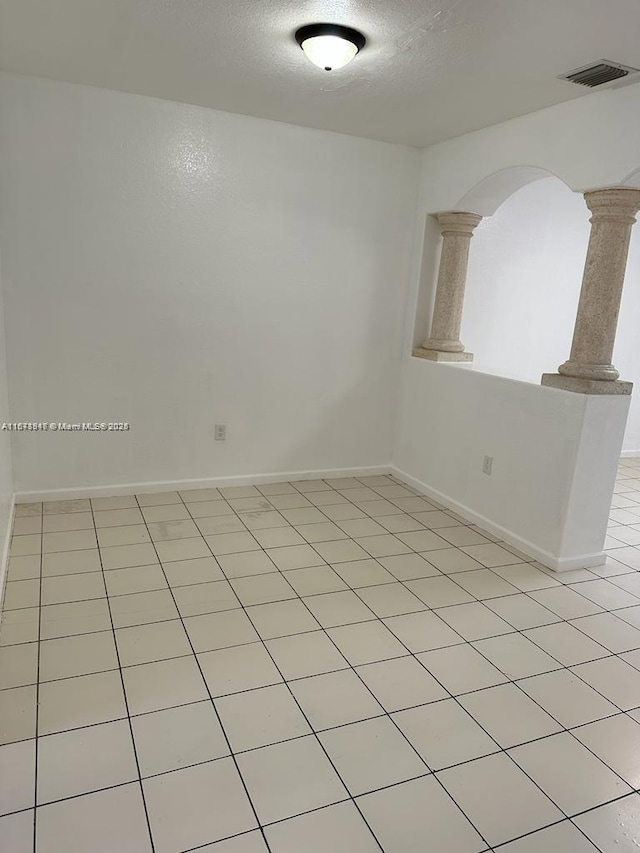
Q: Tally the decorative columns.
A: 2